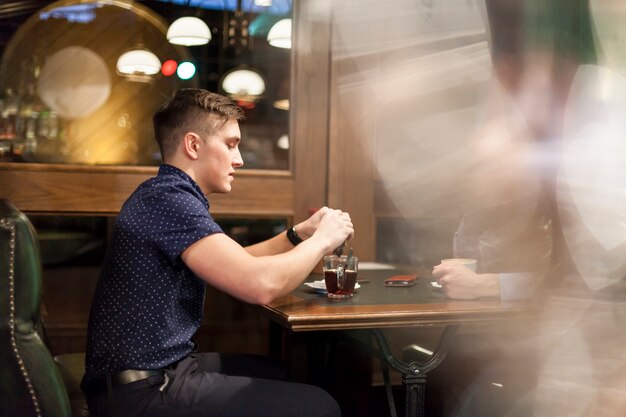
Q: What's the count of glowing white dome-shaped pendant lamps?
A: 4